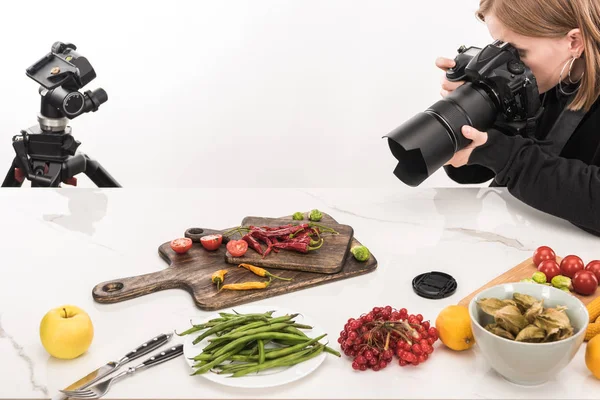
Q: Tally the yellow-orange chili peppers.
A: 3